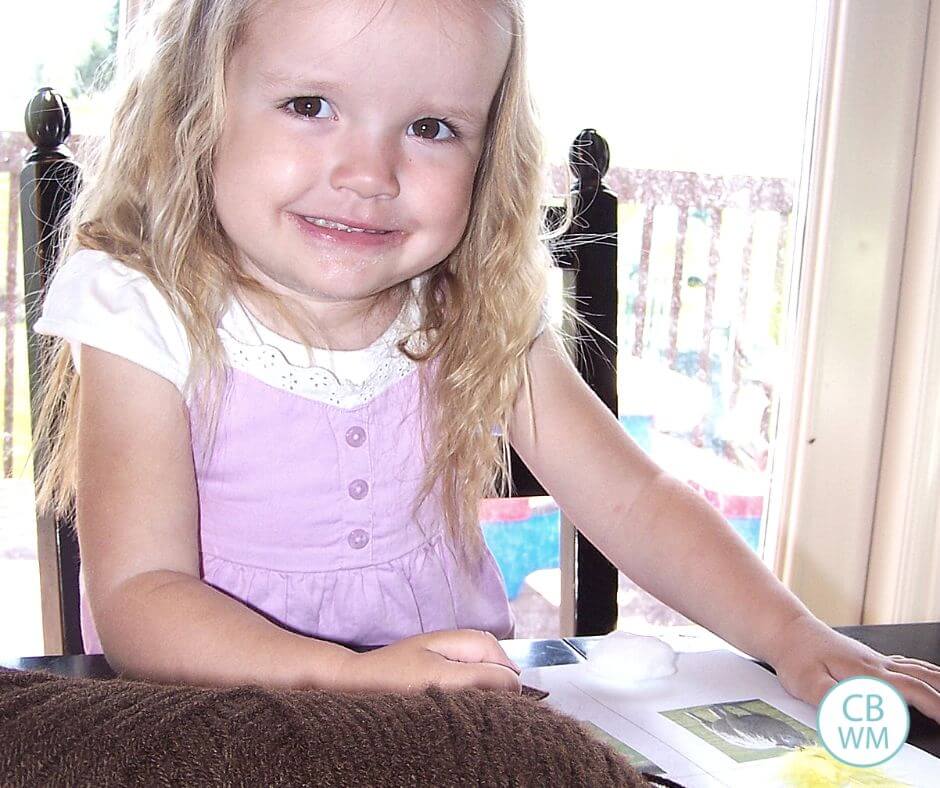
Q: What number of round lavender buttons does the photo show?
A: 3